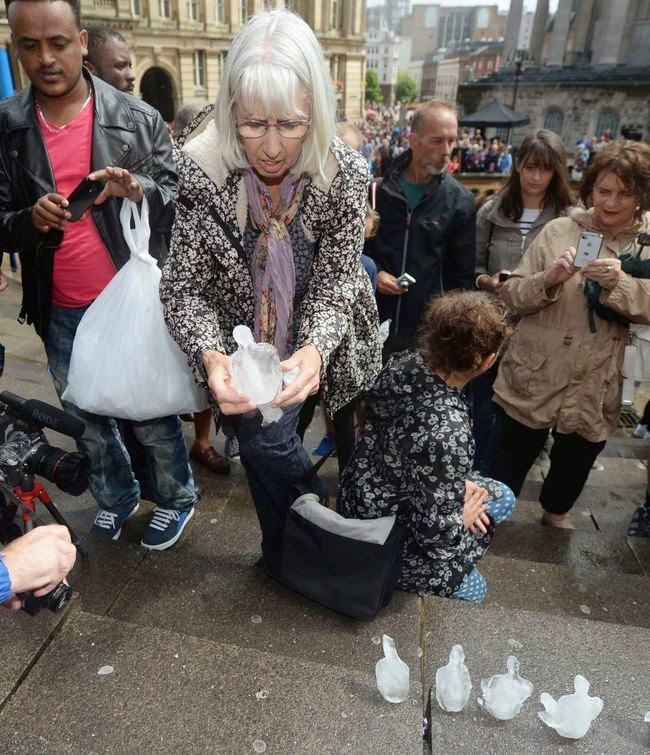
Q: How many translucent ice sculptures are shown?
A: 5